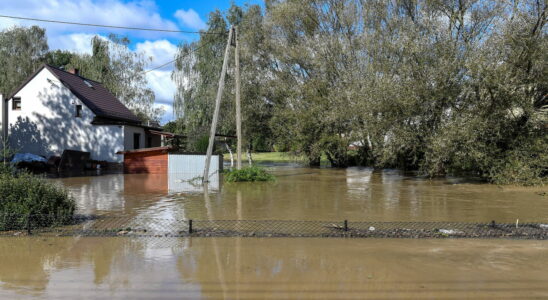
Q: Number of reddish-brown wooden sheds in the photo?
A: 1